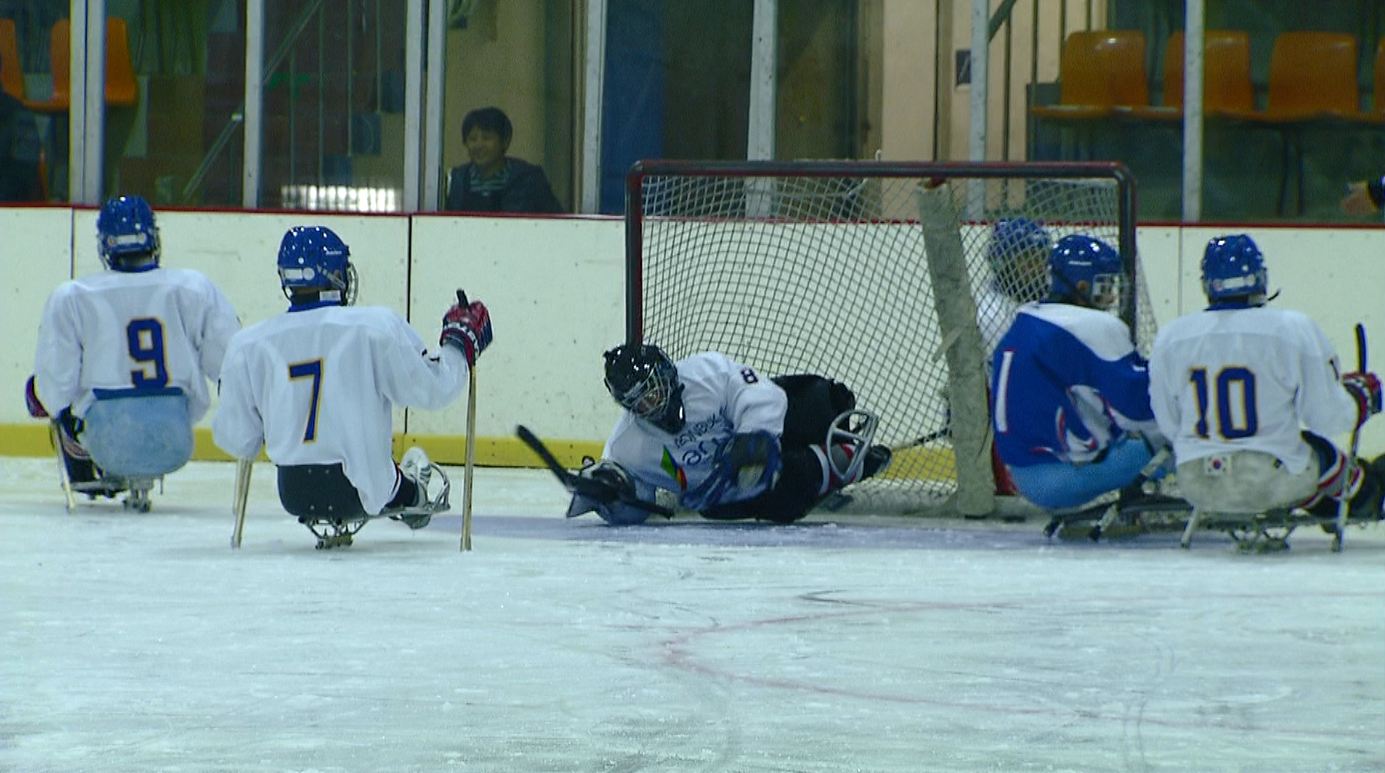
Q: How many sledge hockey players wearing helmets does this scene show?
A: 6